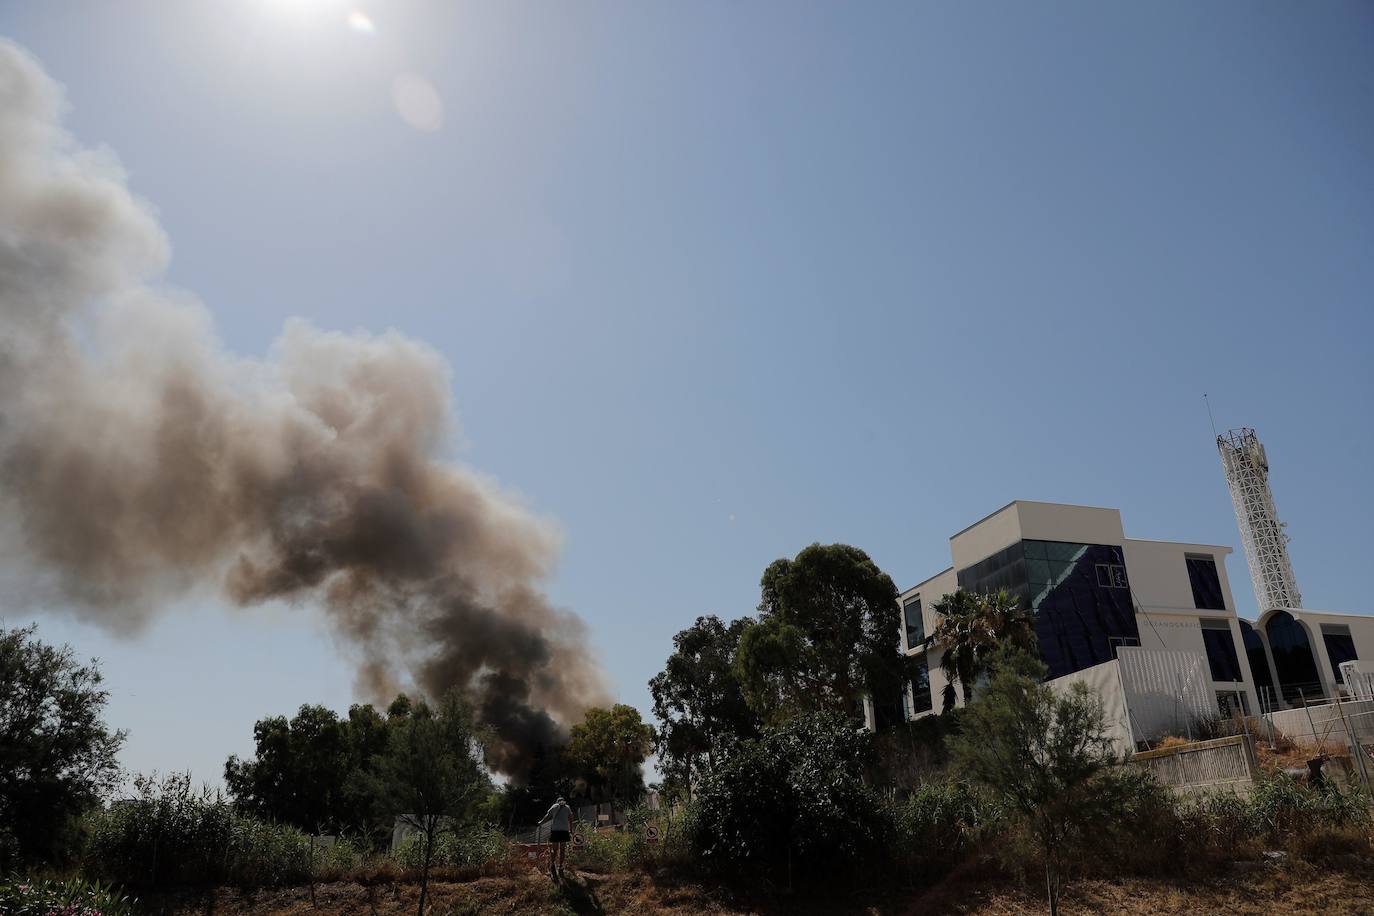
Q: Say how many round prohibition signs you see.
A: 2